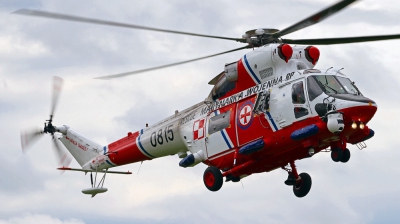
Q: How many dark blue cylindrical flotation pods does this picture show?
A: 4